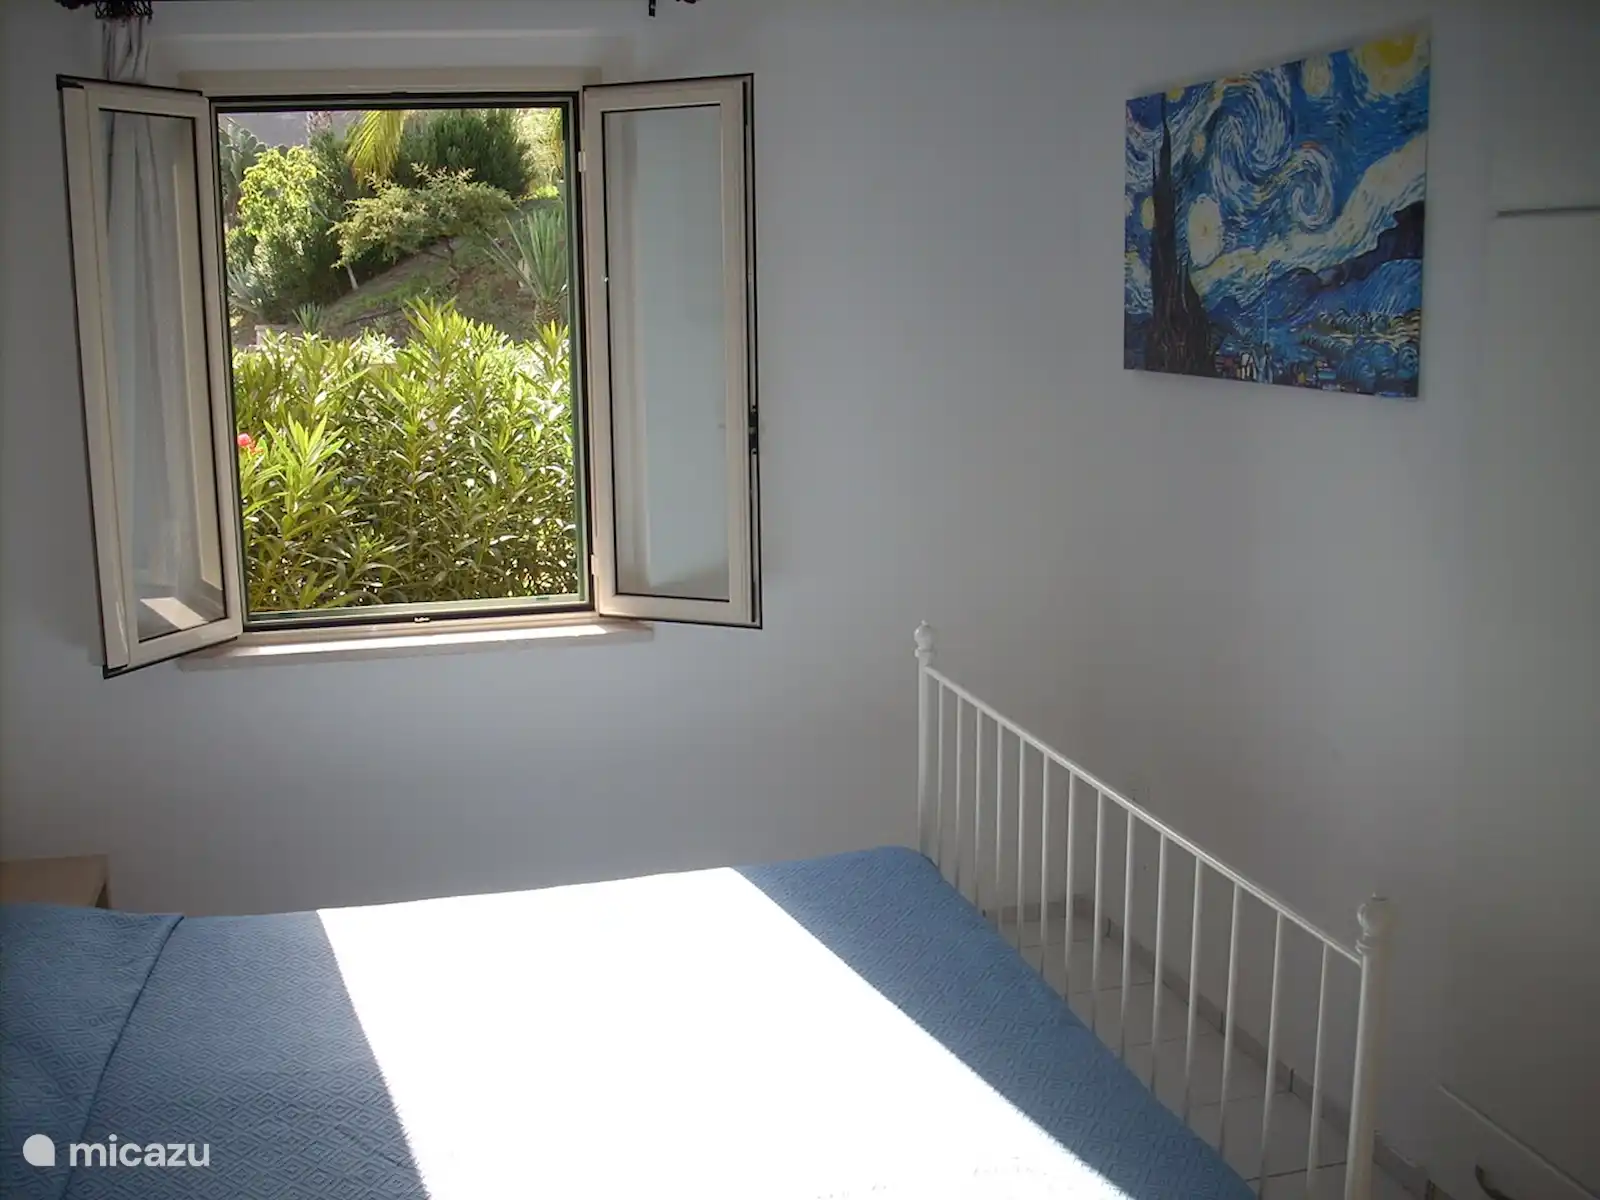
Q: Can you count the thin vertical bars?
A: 14